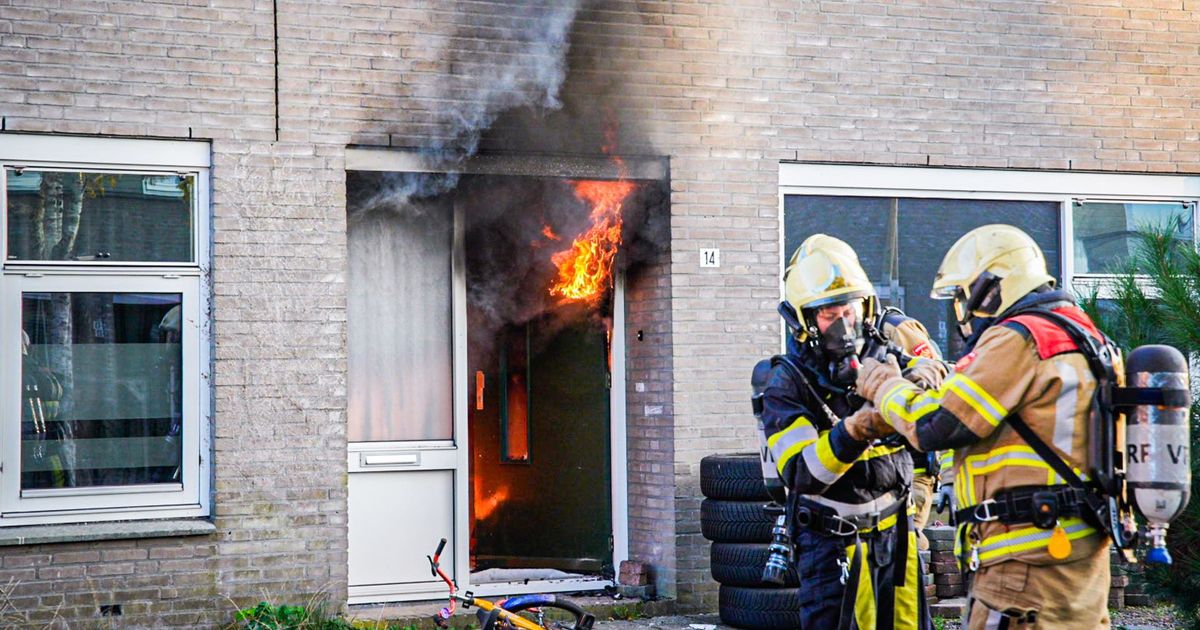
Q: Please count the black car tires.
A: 4